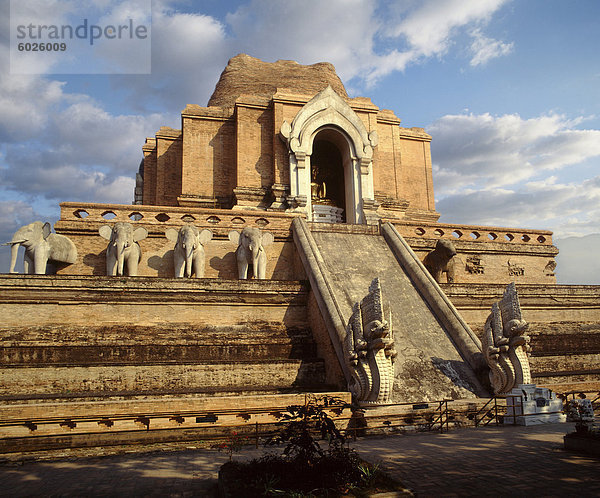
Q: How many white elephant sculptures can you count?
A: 4